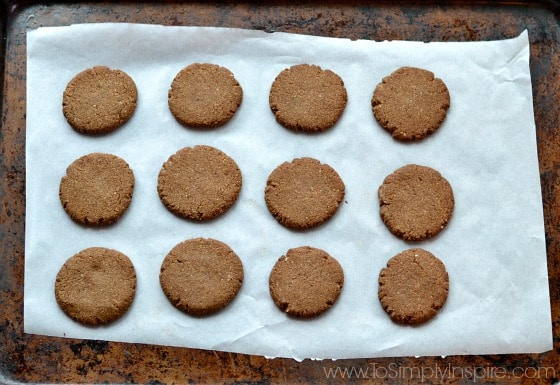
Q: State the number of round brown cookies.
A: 12